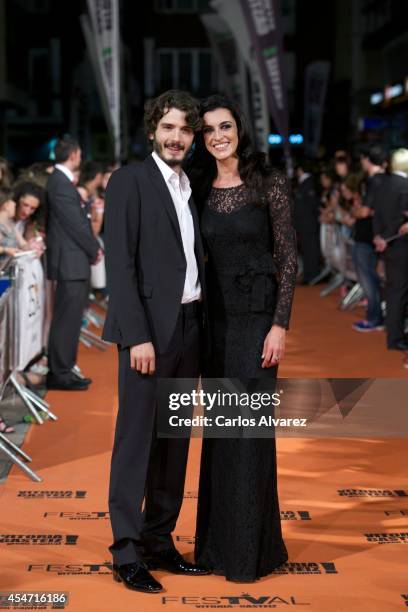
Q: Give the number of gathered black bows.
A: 1